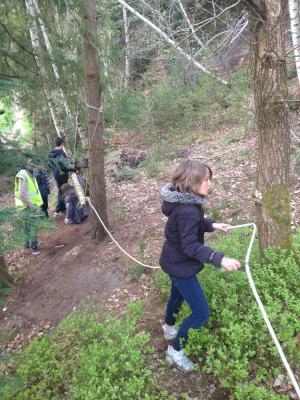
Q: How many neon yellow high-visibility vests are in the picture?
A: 1